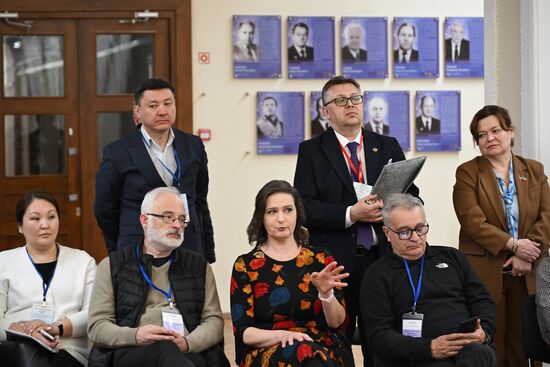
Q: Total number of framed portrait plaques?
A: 9